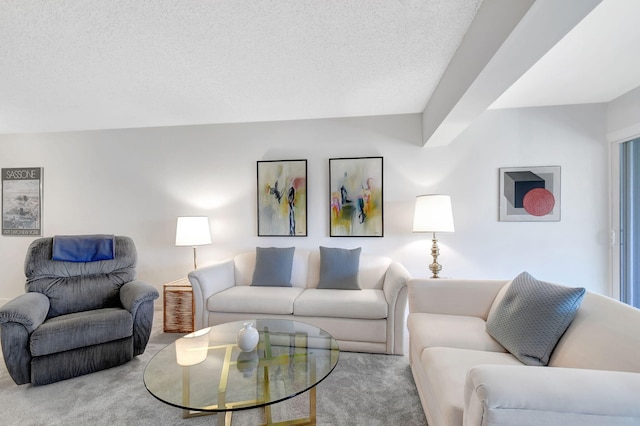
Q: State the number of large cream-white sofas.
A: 2